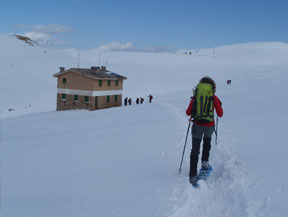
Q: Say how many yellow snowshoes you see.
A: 0